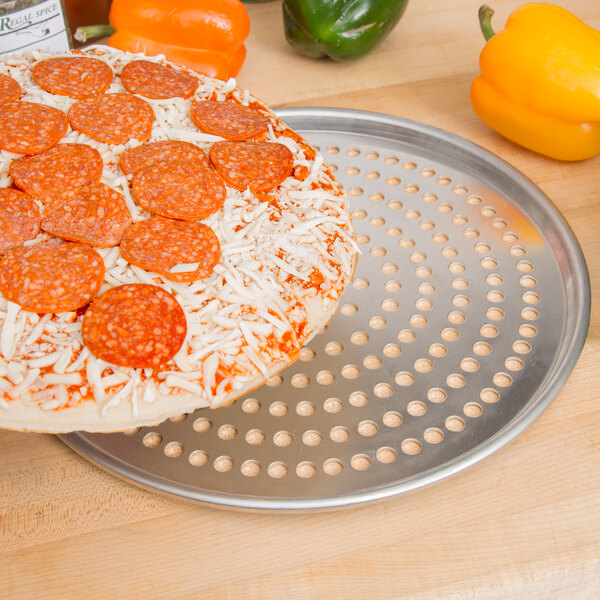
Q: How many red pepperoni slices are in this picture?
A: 15